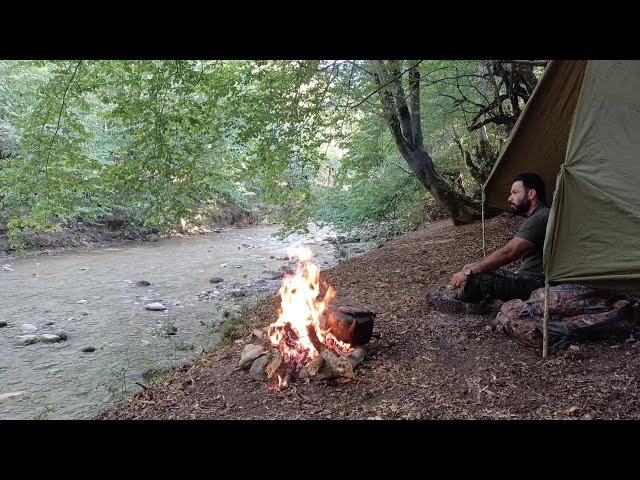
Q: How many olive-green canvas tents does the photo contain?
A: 1